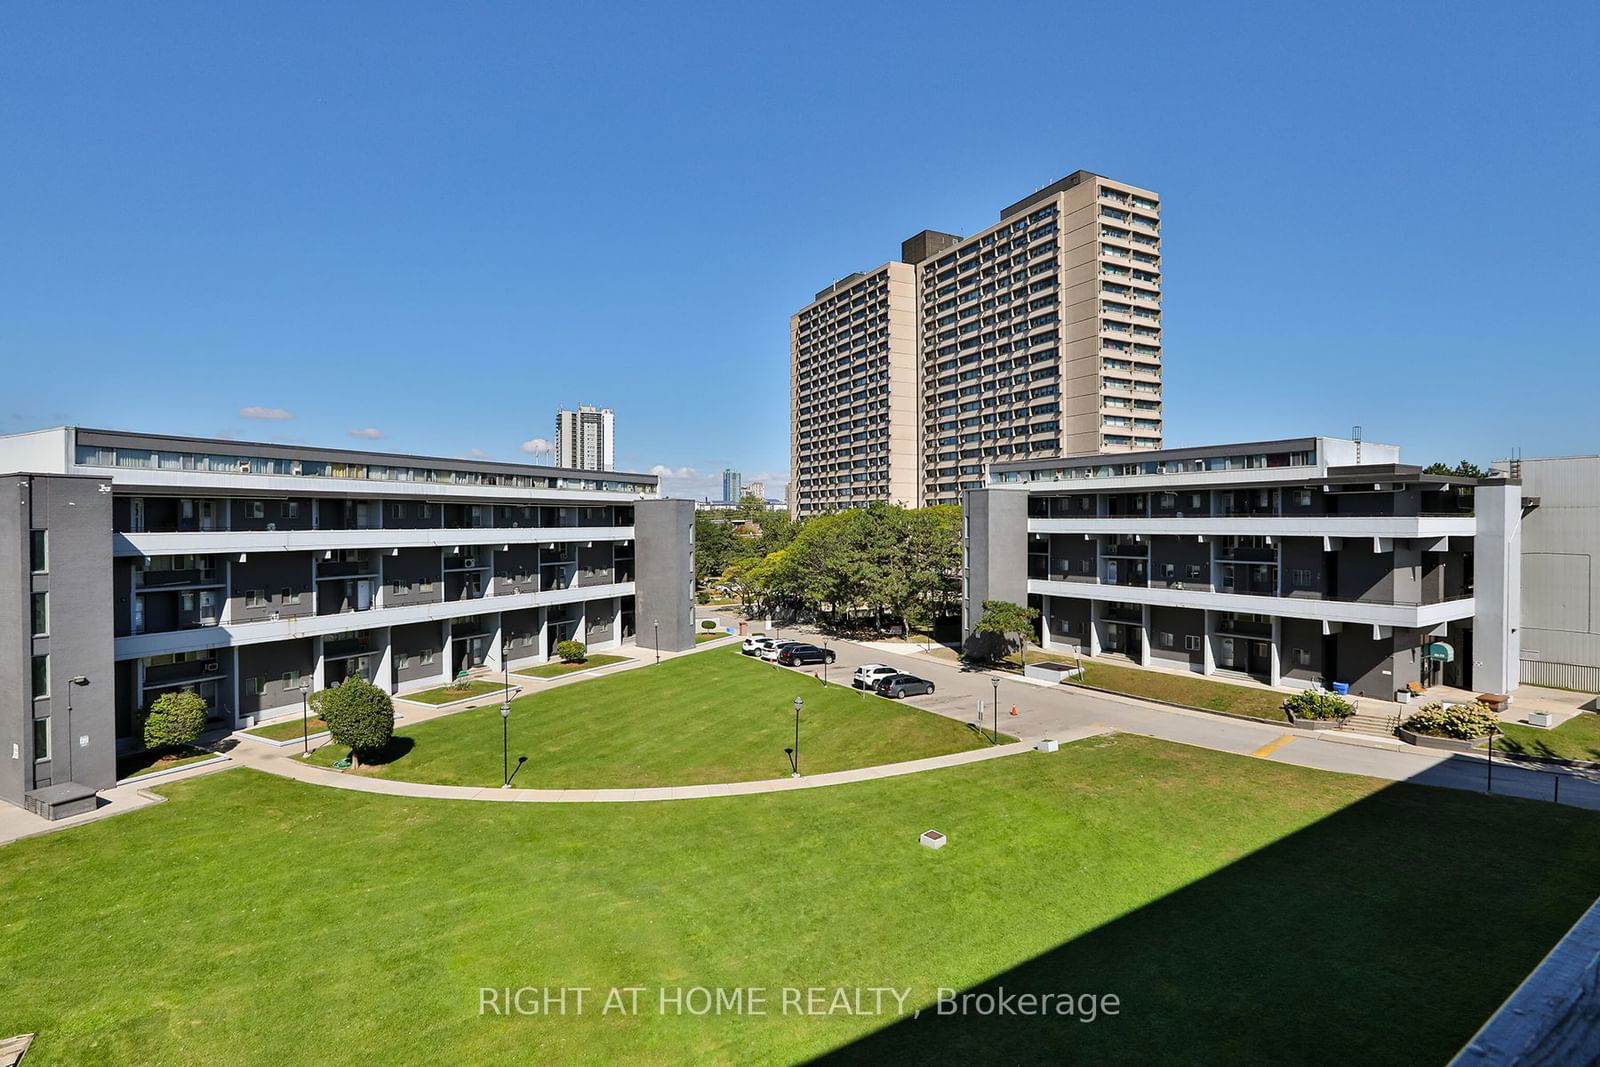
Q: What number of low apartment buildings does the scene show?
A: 2